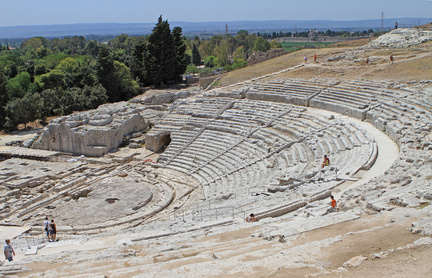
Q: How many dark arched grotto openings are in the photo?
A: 1